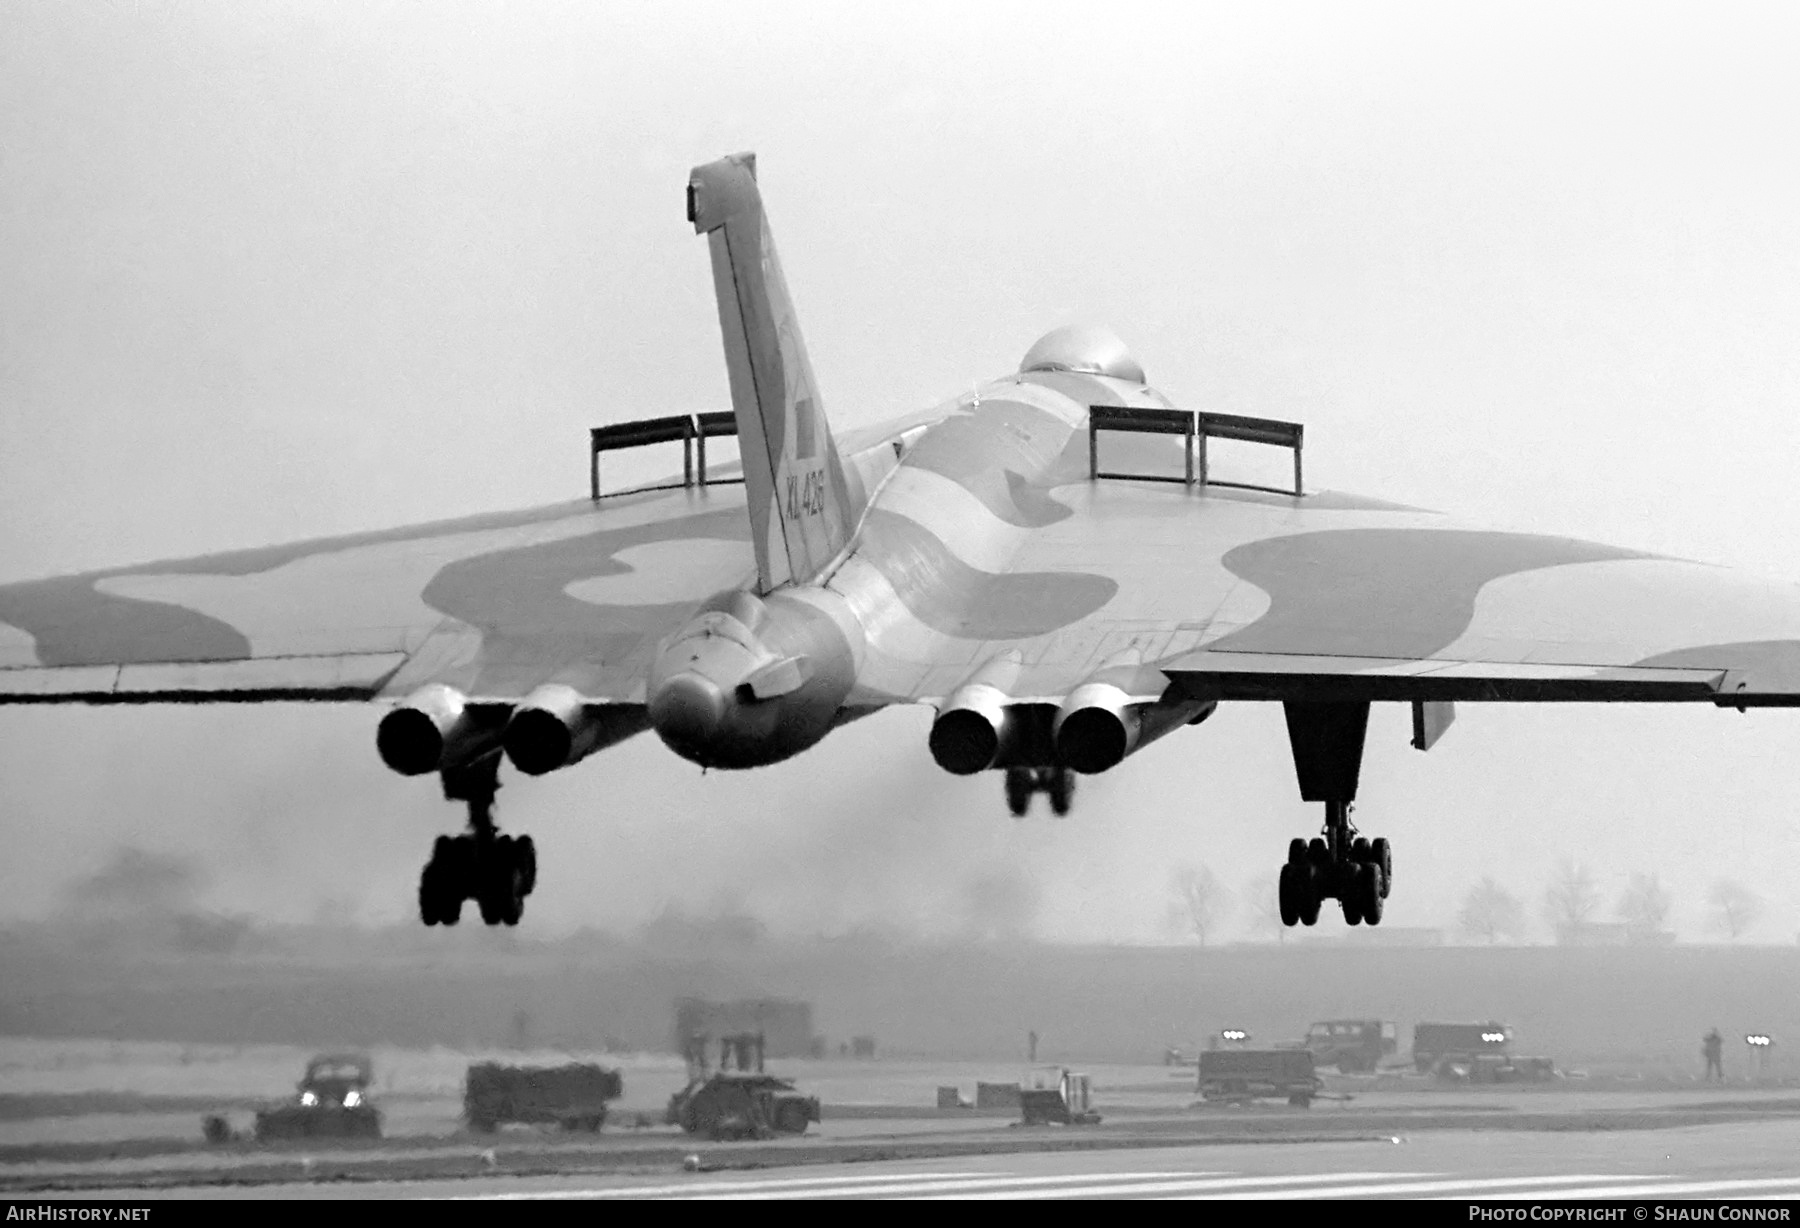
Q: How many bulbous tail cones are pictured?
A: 1